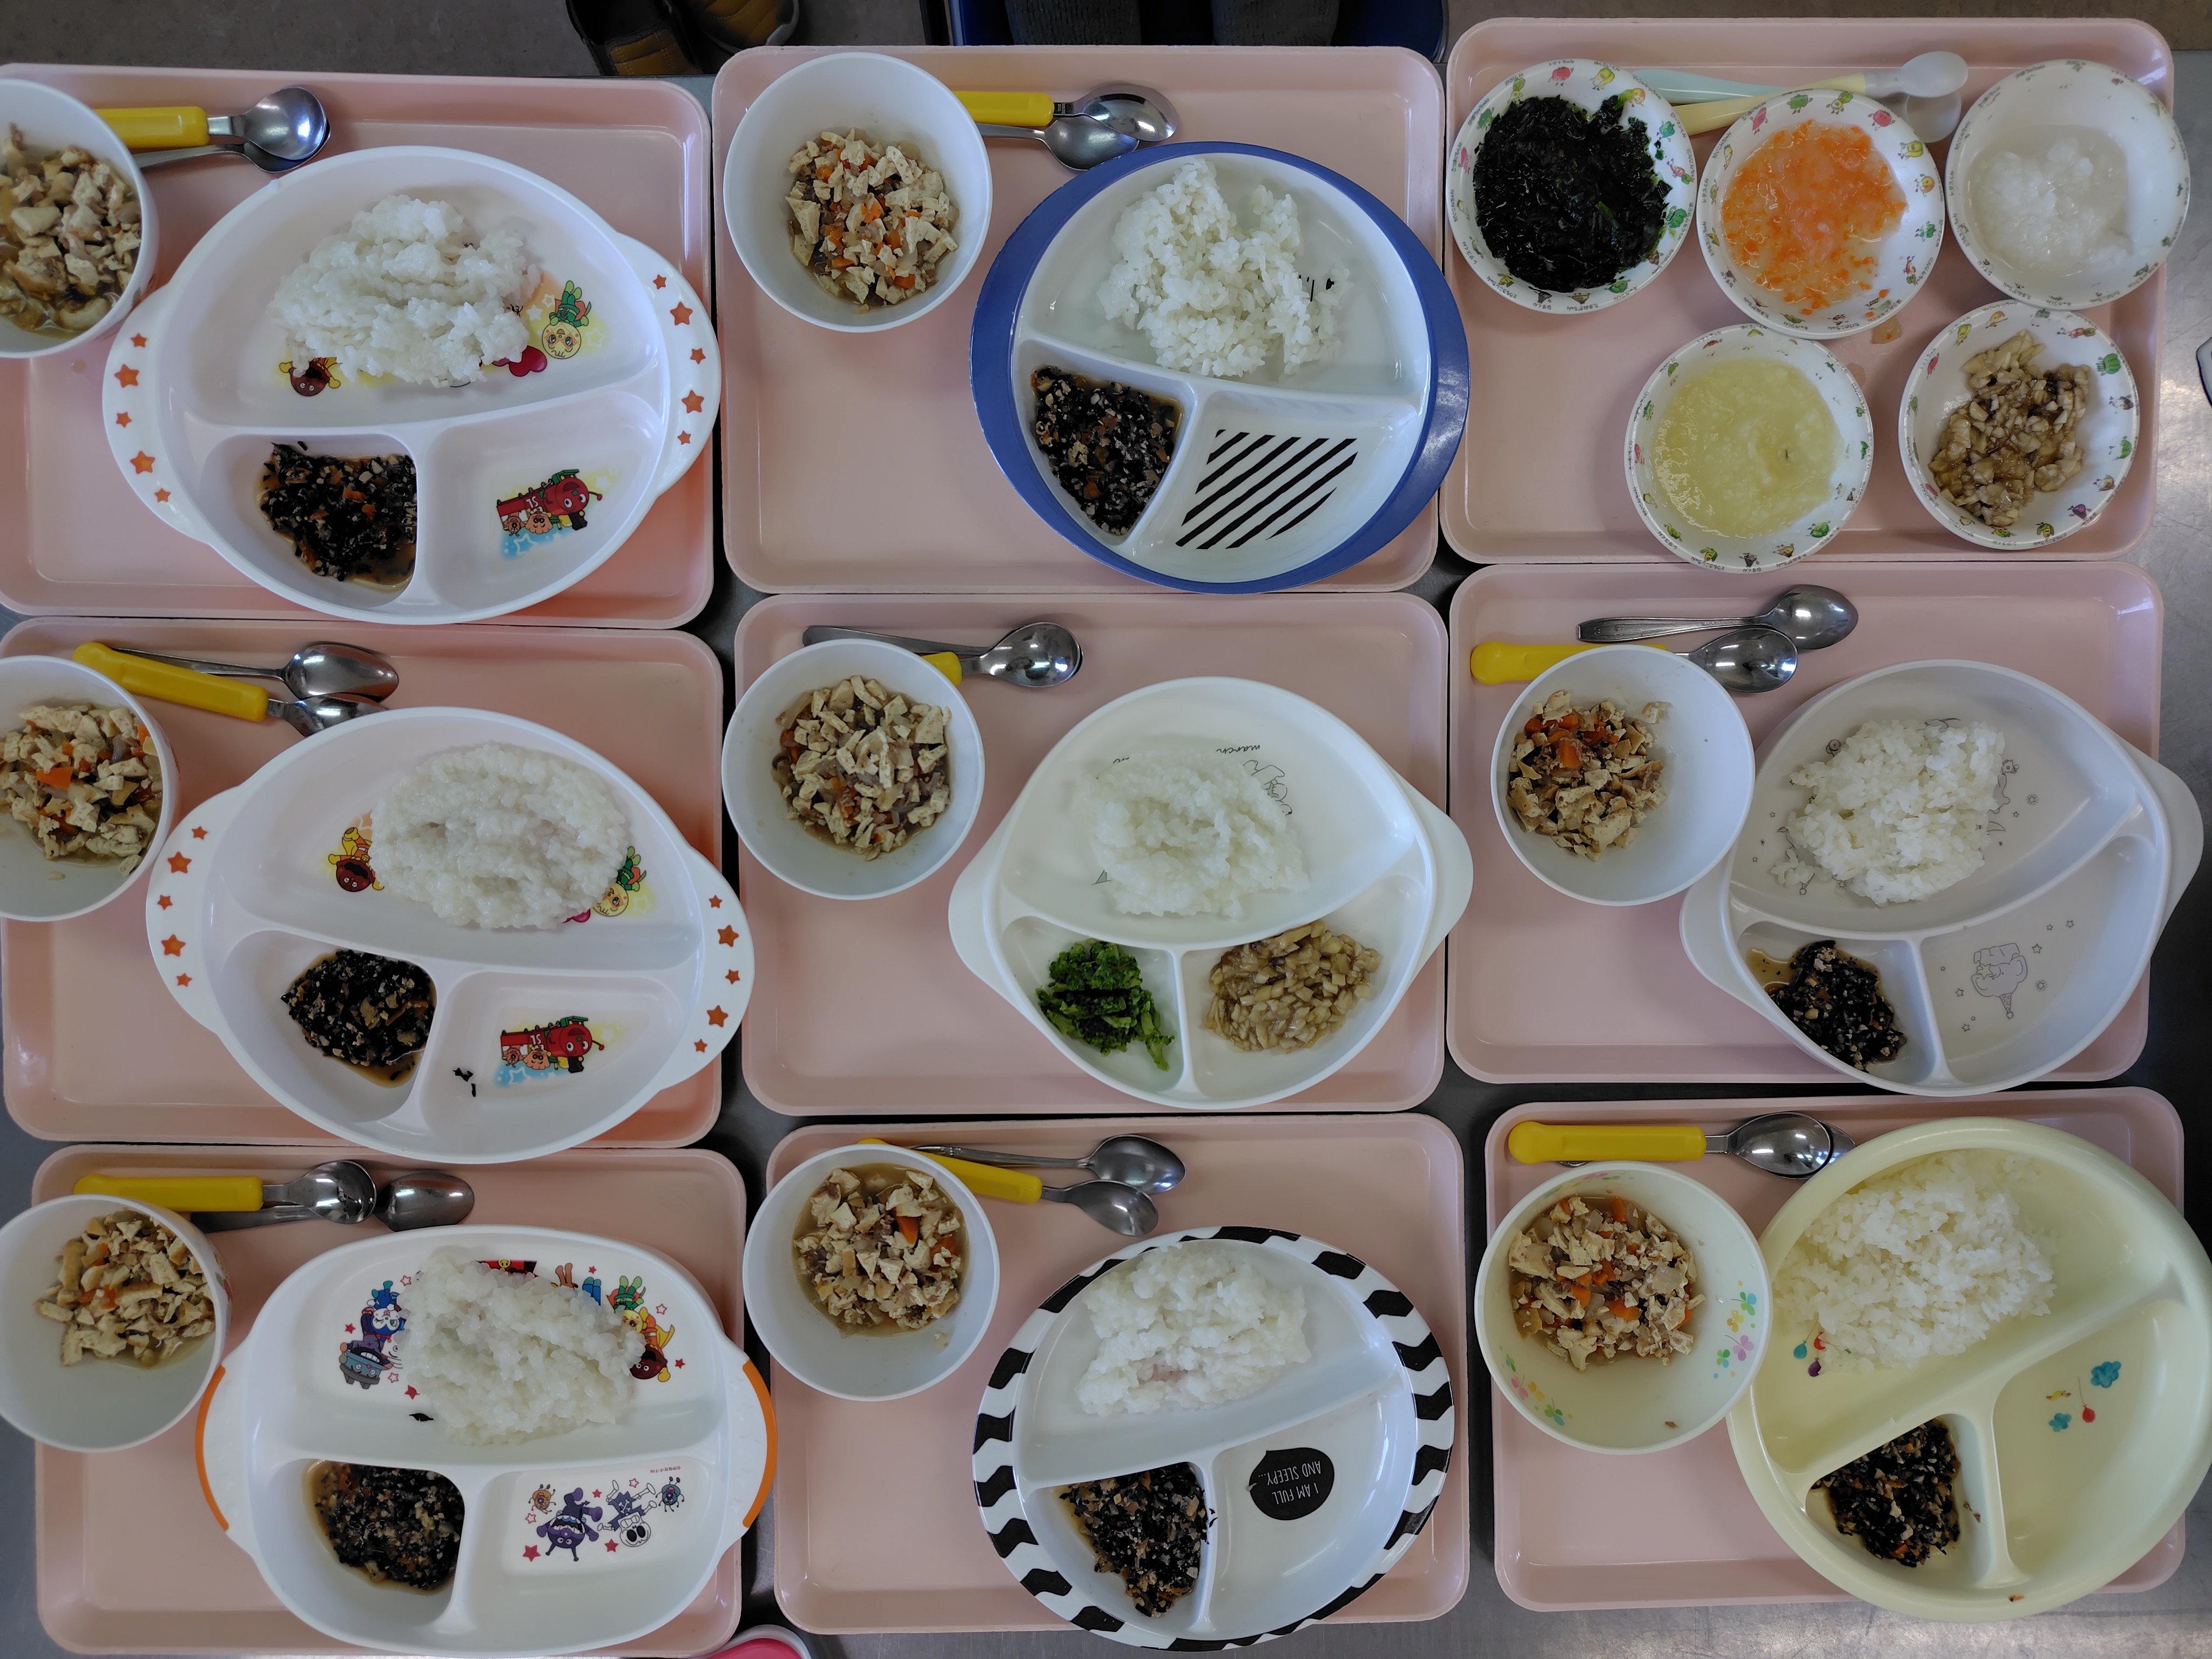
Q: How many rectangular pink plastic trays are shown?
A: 9